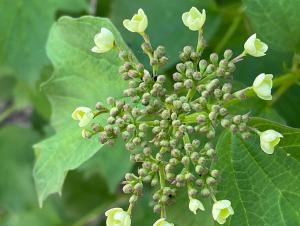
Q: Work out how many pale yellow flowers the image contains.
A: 11